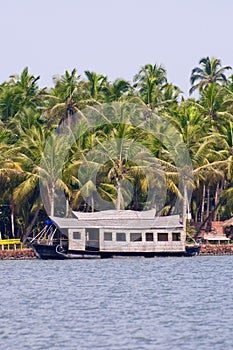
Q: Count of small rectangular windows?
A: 7